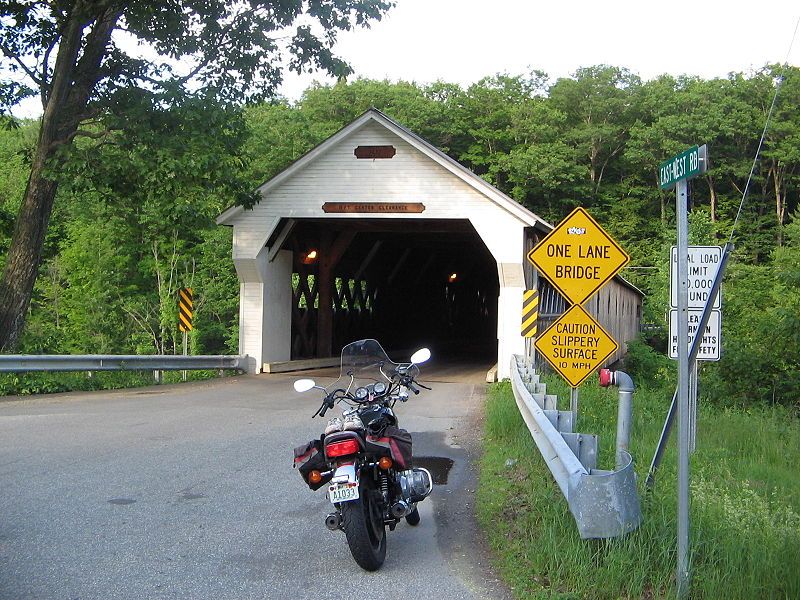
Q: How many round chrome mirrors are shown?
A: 2